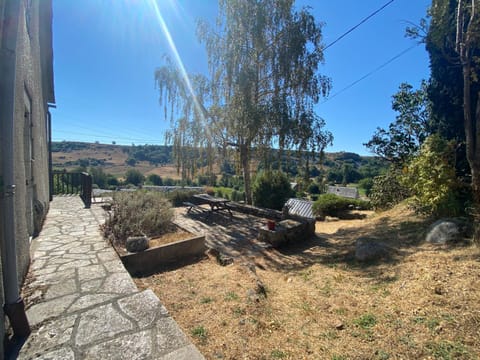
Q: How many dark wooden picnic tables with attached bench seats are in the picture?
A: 1